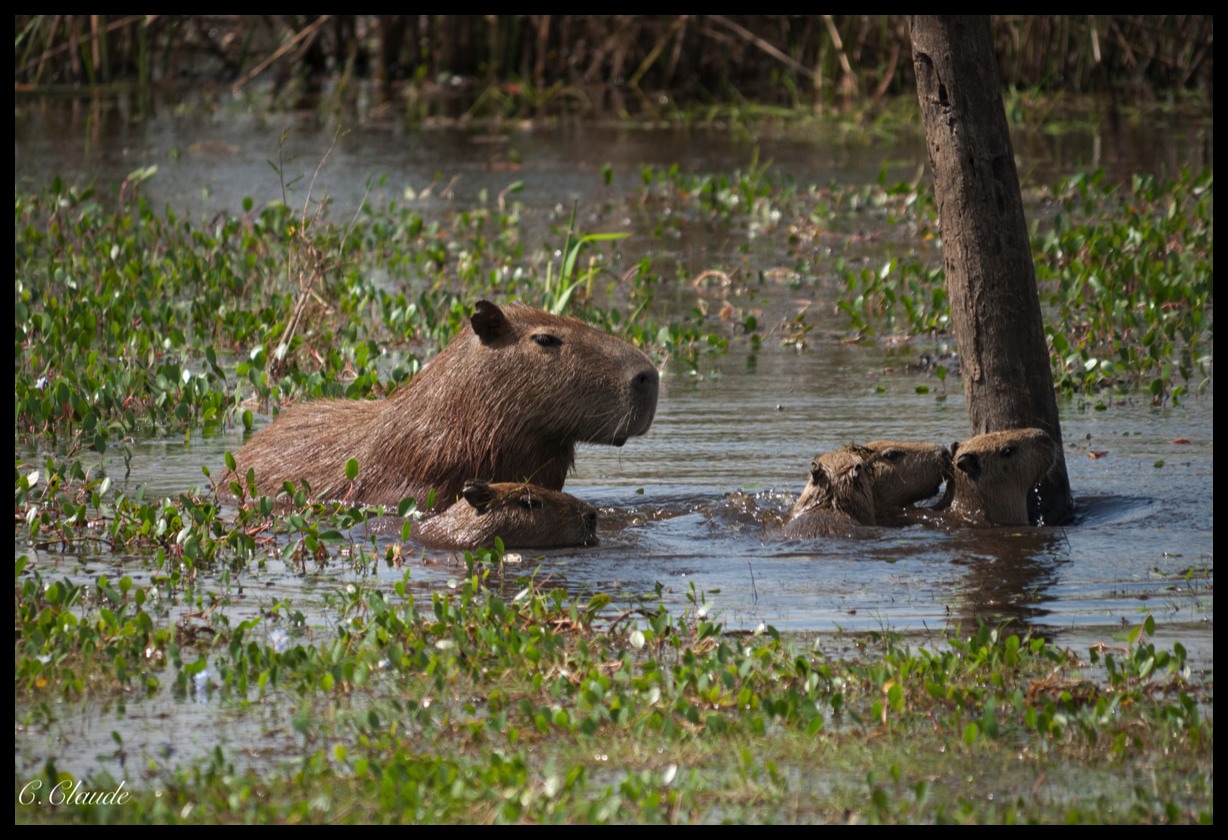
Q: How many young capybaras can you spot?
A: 4